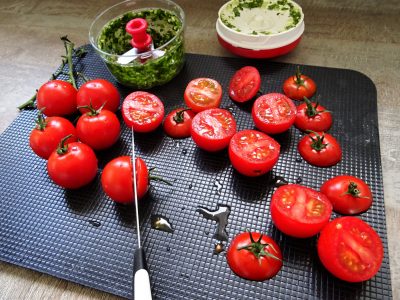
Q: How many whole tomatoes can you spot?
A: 5